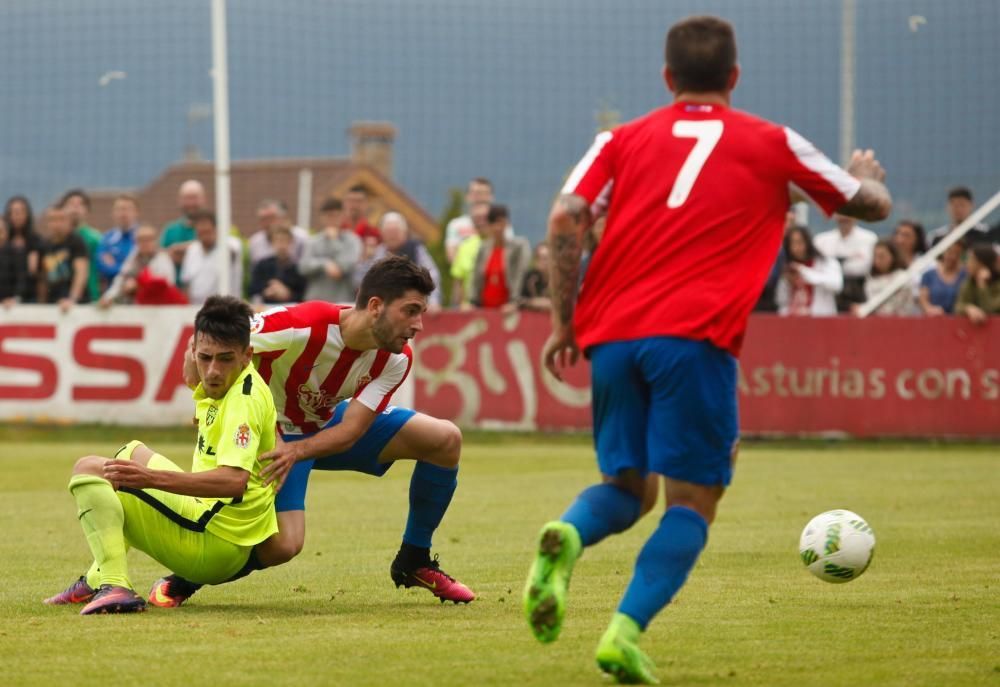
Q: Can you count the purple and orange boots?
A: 2